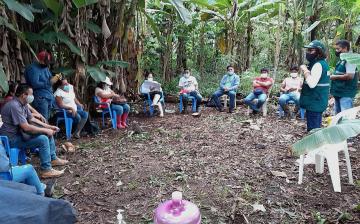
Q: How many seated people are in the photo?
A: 10